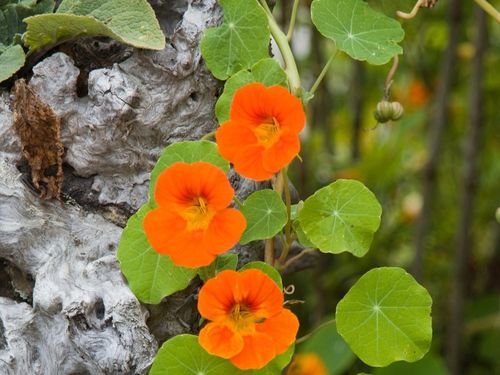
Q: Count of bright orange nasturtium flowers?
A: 3